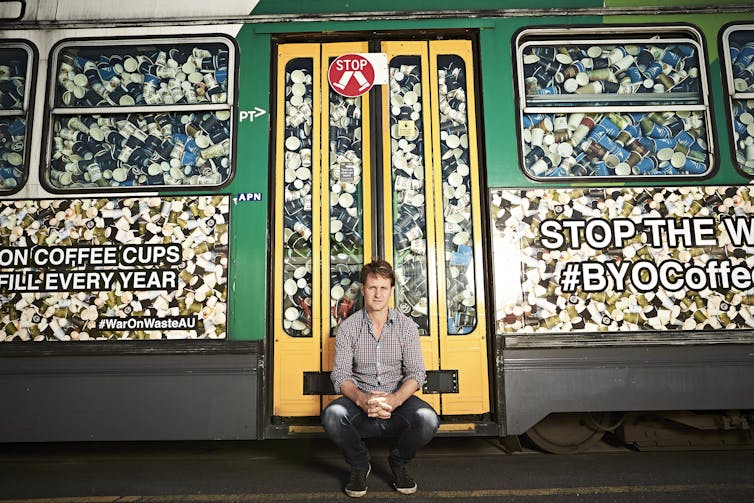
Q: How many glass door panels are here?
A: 4